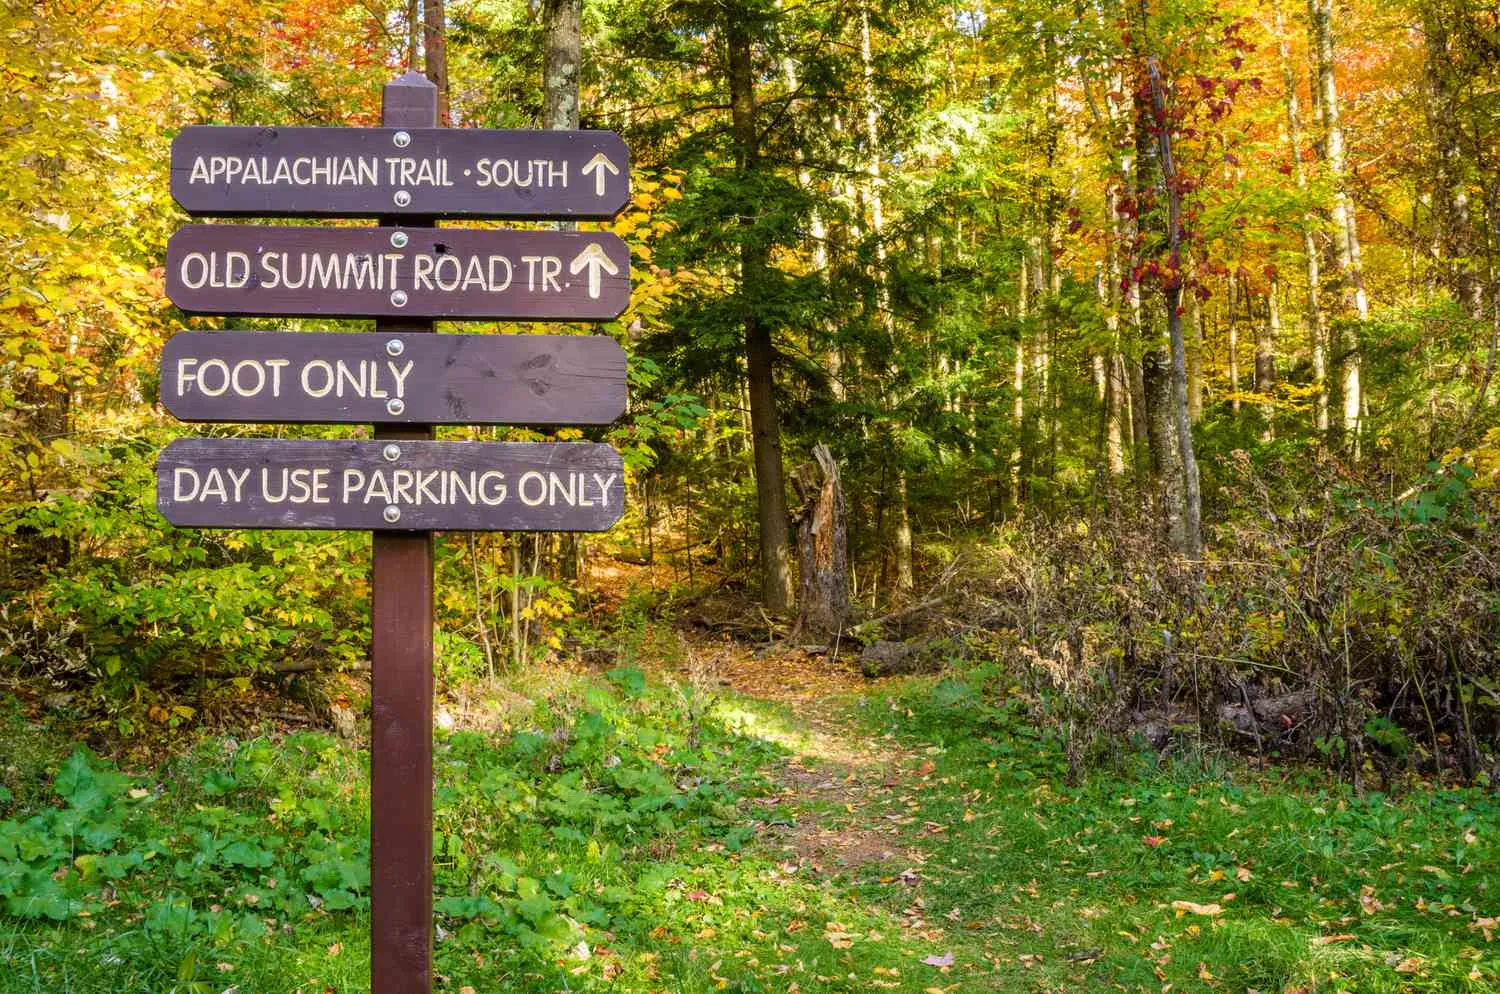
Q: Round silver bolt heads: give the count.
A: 8